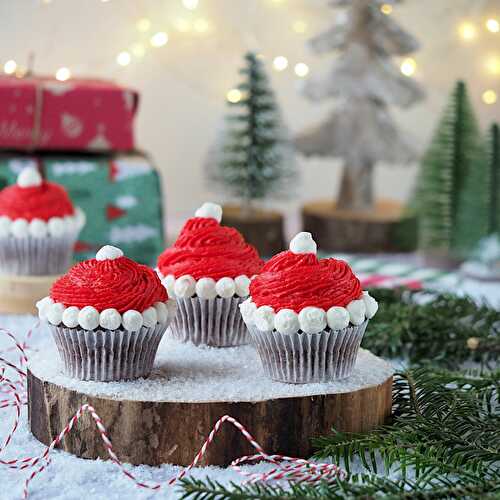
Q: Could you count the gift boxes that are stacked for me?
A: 2